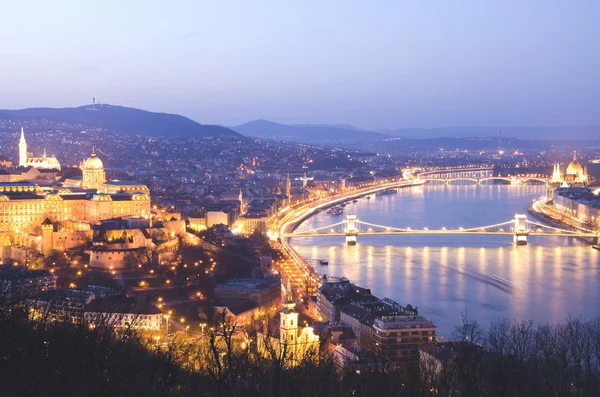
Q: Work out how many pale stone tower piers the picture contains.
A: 2